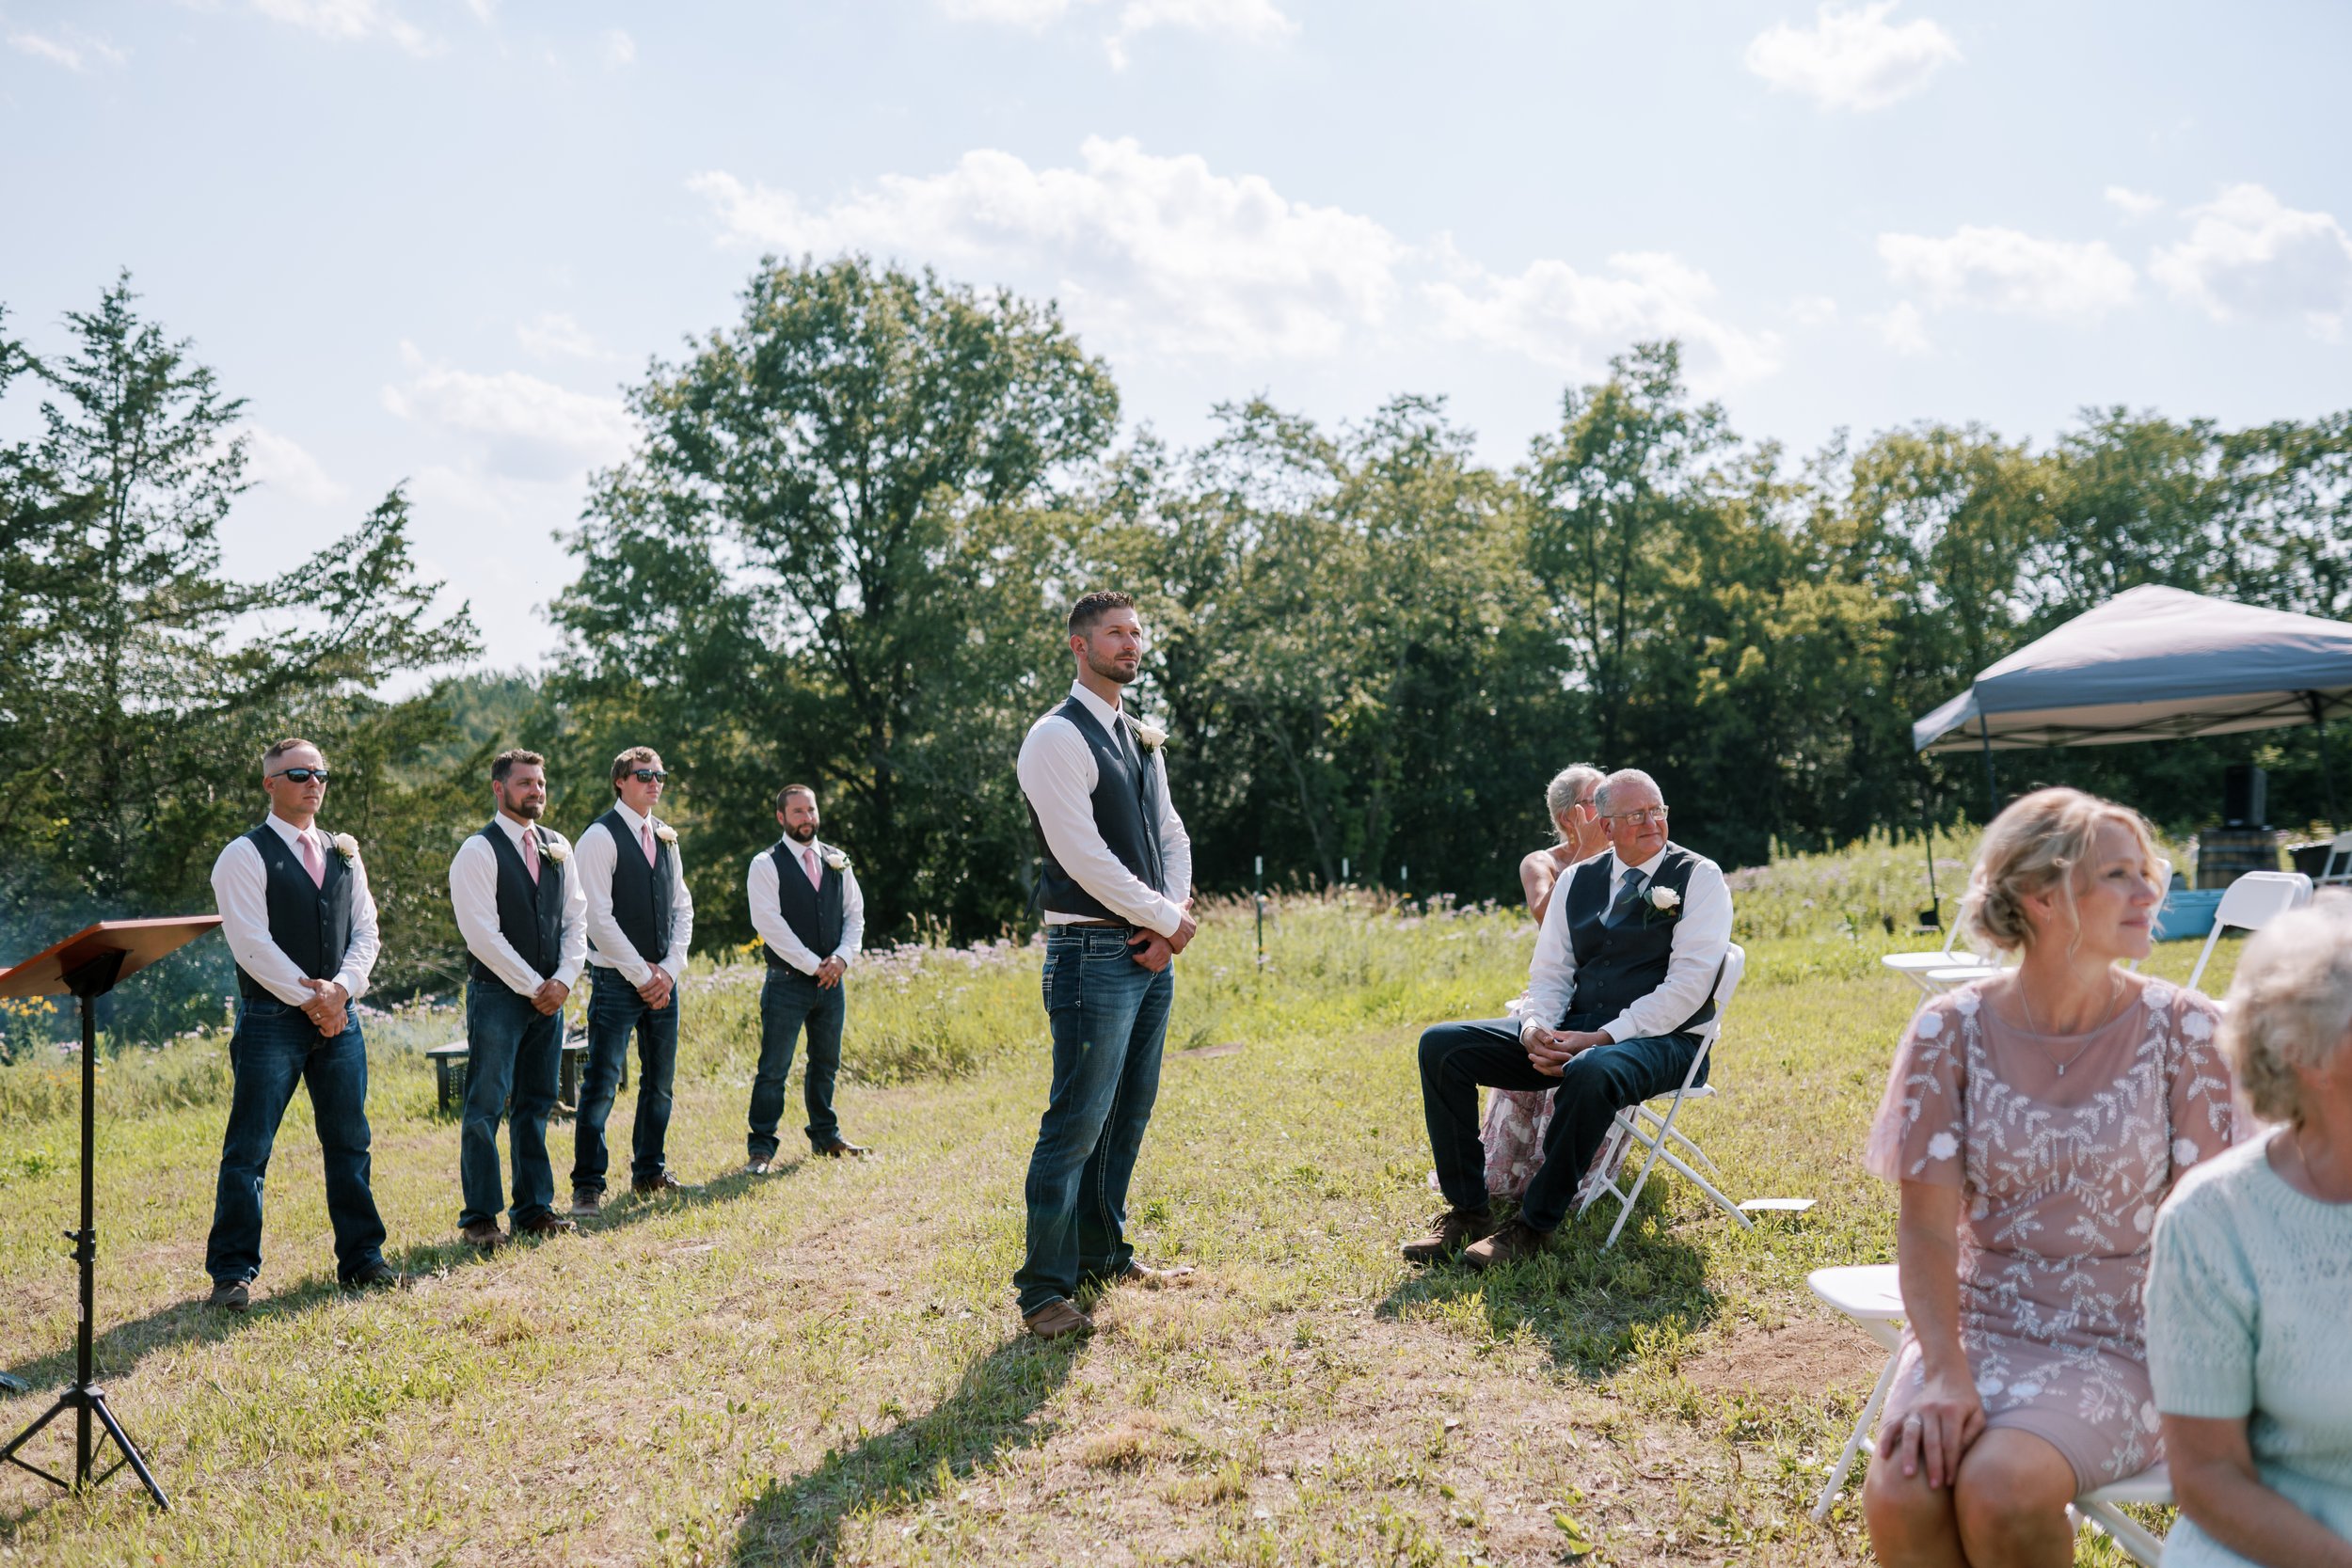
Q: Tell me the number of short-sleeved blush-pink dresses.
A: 1